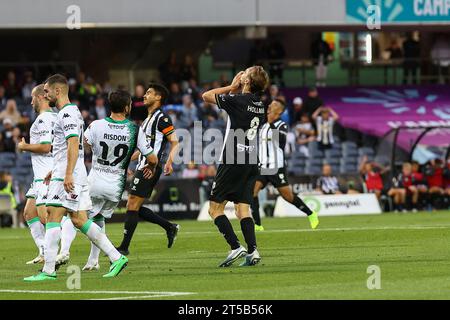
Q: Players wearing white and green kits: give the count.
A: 3